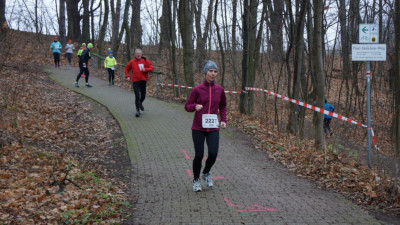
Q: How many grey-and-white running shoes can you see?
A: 2